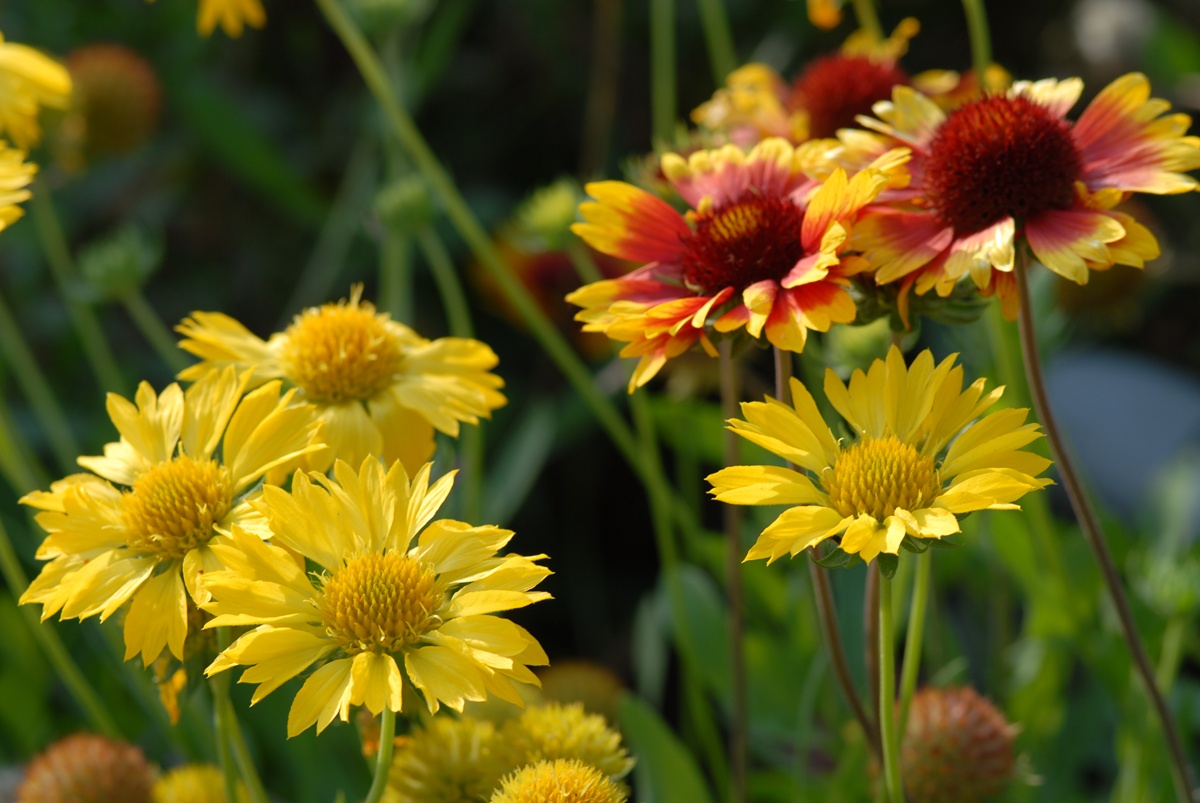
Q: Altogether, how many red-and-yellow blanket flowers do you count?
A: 3